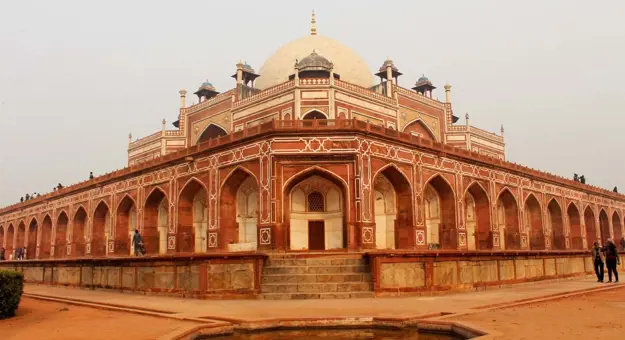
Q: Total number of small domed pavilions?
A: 5